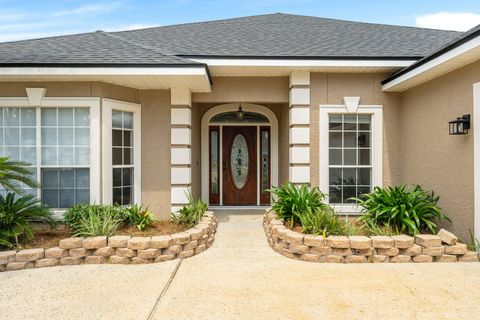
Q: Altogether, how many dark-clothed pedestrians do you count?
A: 0